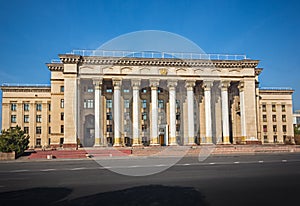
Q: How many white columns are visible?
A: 9